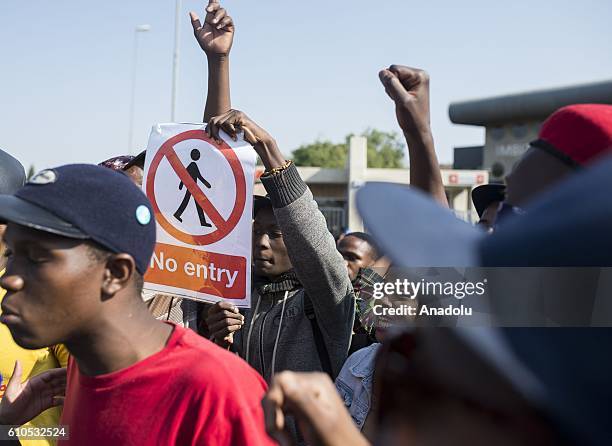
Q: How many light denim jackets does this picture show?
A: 1